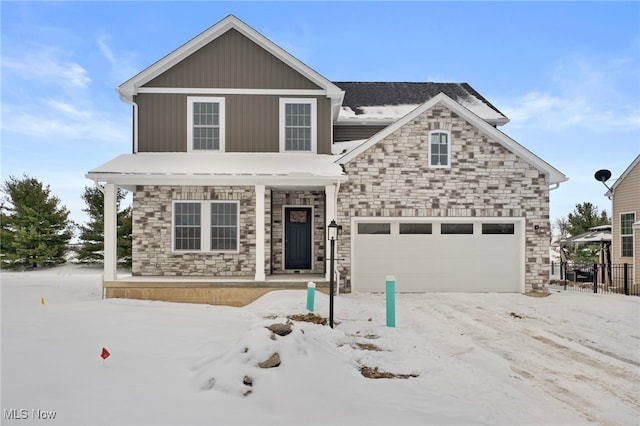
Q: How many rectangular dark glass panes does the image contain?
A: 4